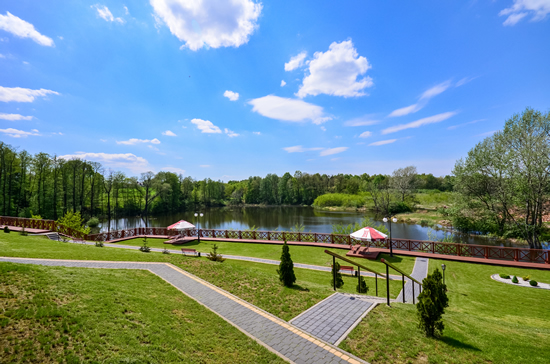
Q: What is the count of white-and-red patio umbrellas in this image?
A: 2